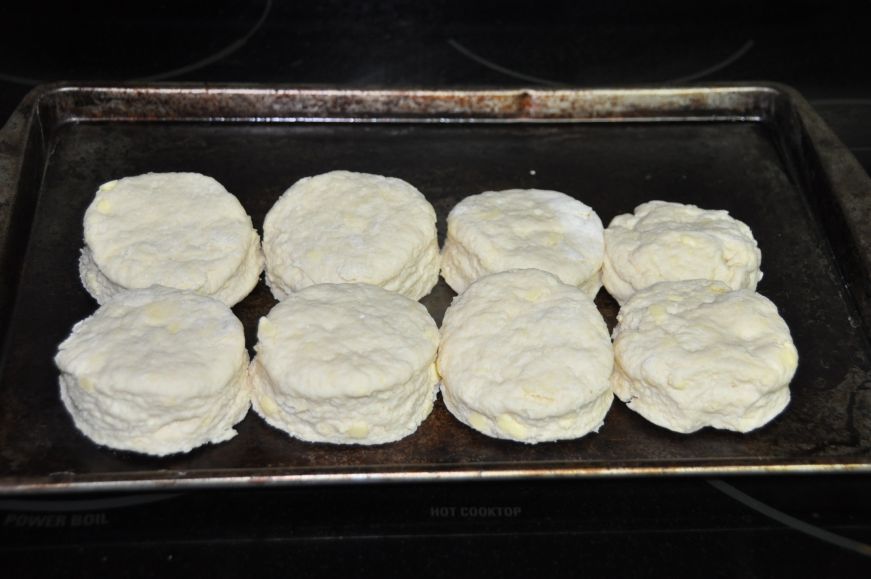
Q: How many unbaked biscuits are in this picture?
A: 8